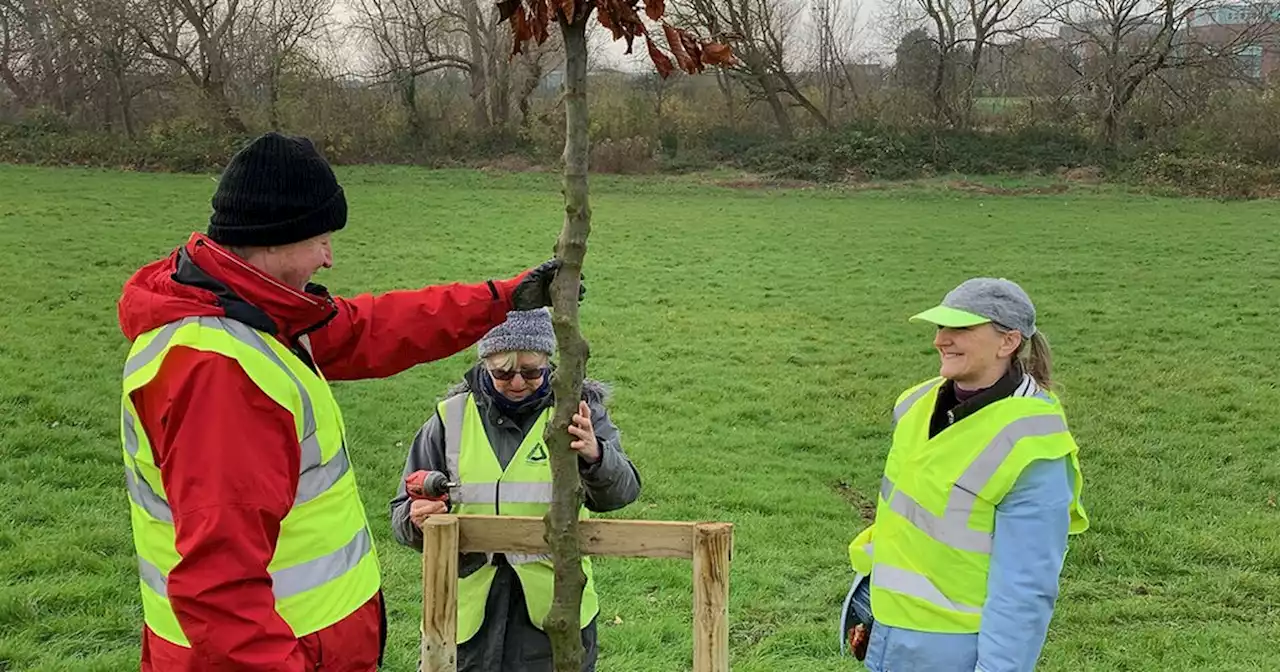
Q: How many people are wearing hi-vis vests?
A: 3